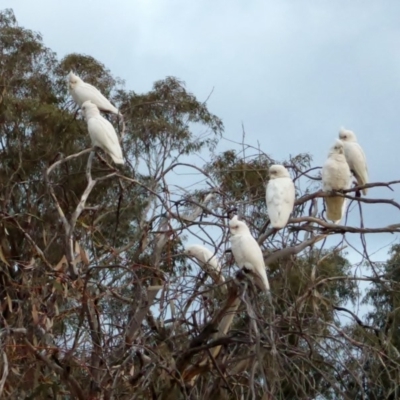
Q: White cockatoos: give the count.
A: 7